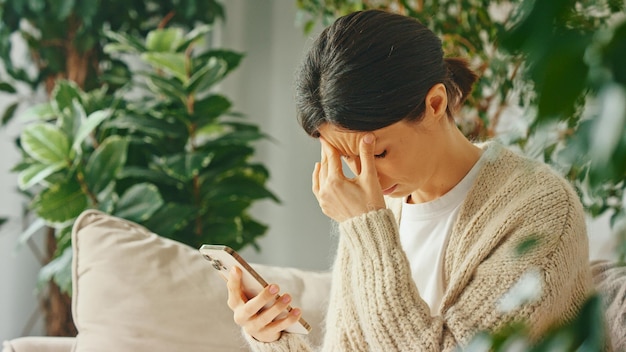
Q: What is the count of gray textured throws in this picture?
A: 1